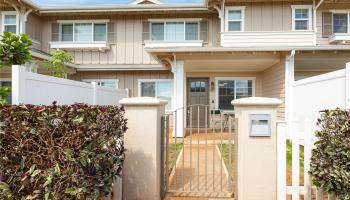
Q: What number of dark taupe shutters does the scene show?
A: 5